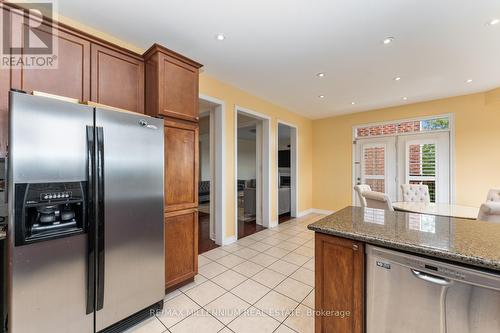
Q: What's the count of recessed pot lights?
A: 9